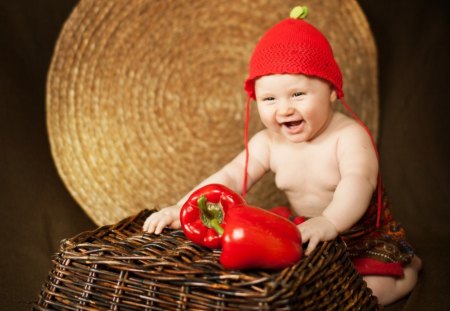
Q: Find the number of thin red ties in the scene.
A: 2